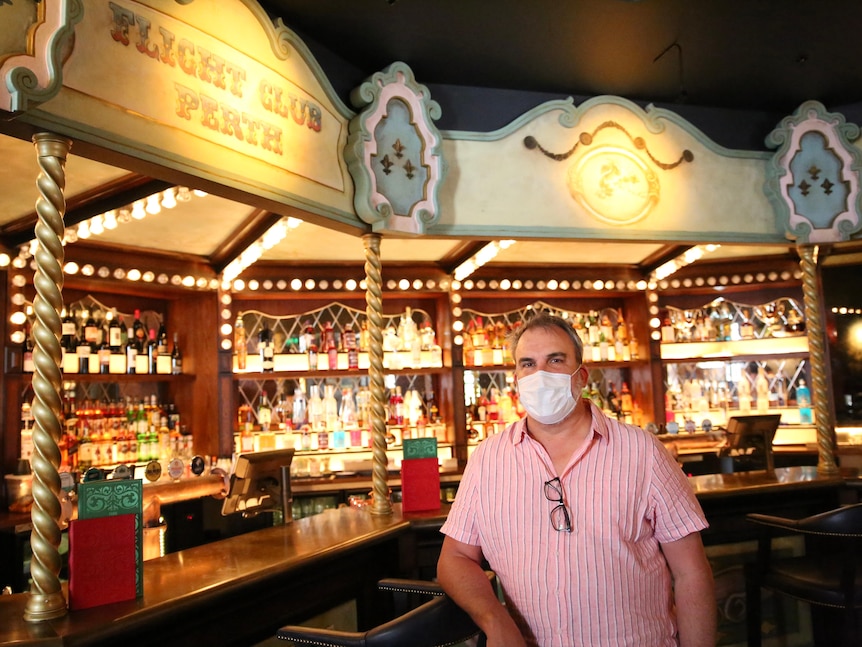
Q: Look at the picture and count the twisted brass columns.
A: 3